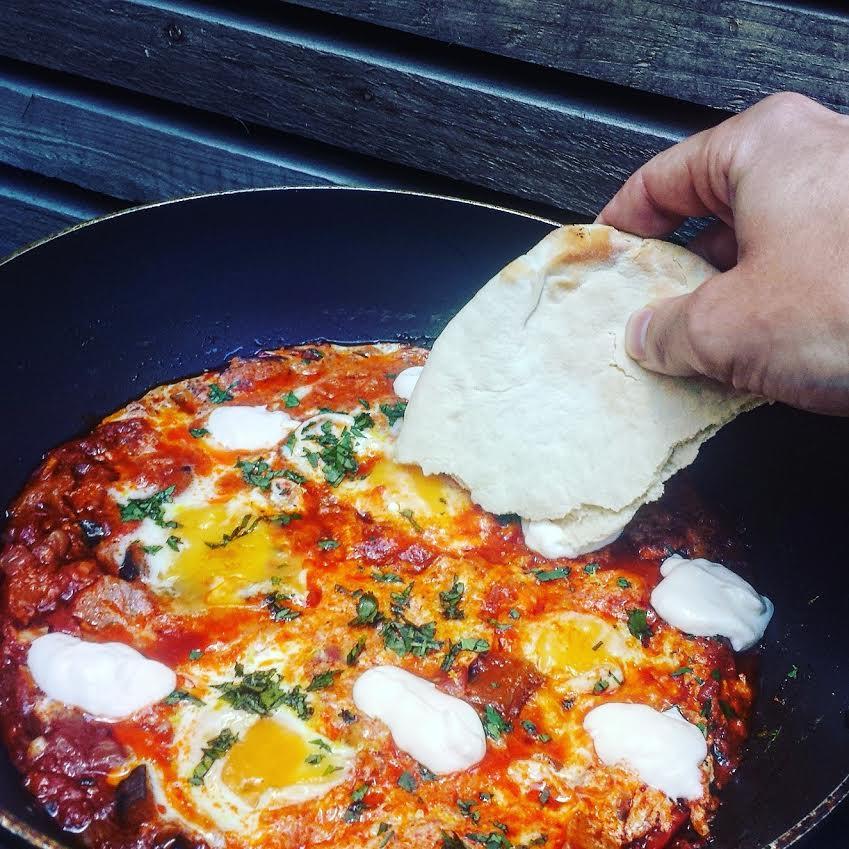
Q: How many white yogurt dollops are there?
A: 7